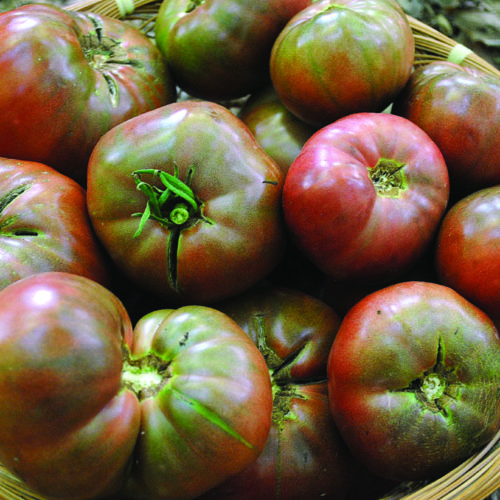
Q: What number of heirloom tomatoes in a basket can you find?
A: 12